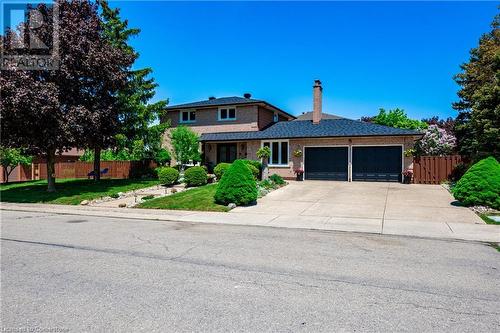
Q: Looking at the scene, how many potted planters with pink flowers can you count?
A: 2